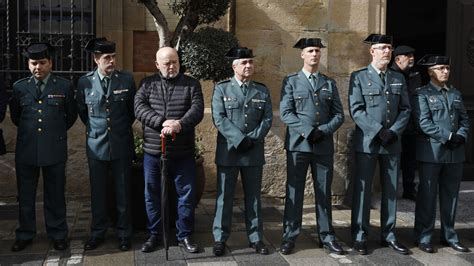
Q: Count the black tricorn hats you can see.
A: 6